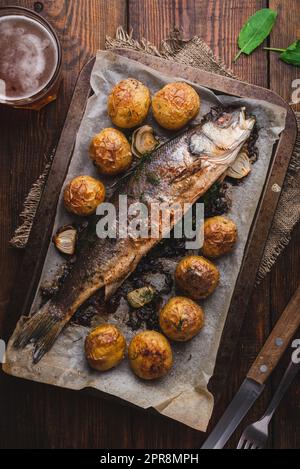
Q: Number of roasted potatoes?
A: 9